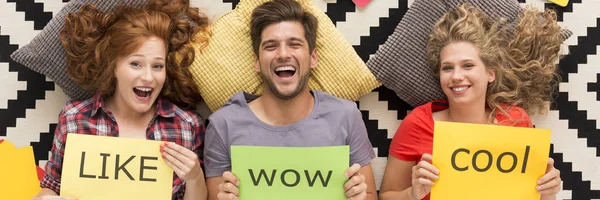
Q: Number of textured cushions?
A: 3